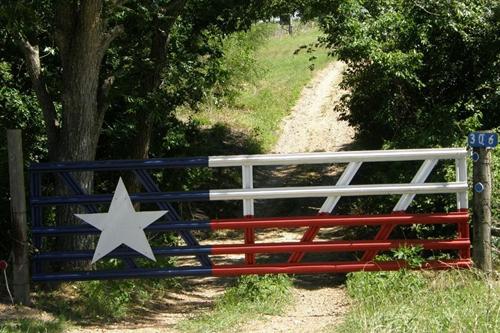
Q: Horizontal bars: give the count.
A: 5